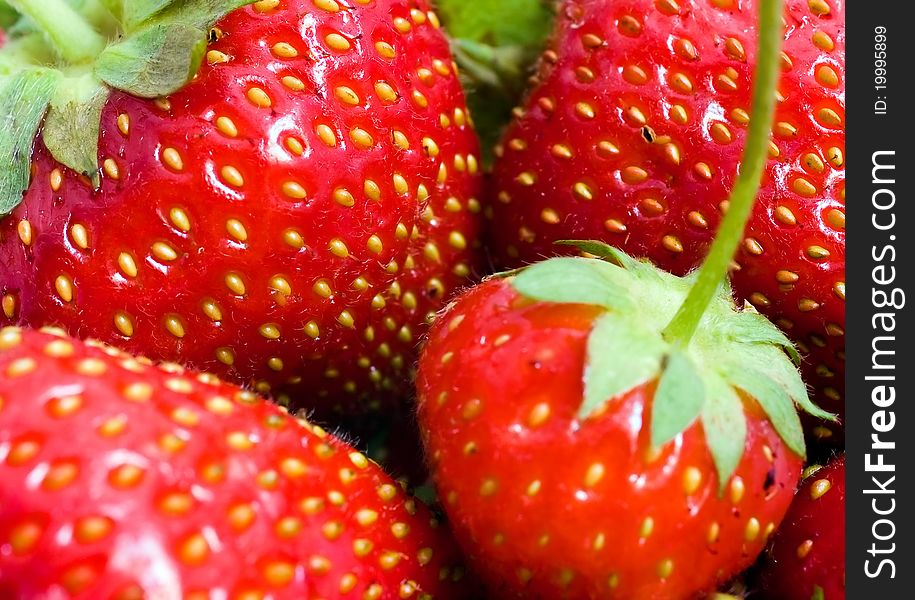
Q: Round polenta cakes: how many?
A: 0